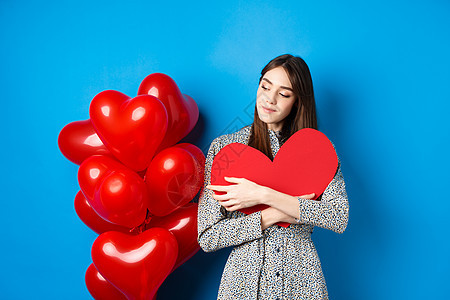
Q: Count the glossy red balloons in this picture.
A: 9